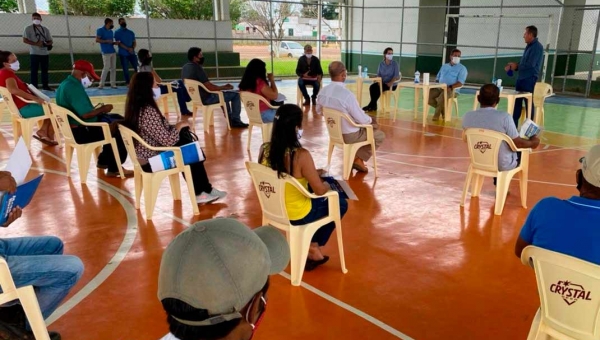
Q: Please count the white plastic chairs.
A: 15